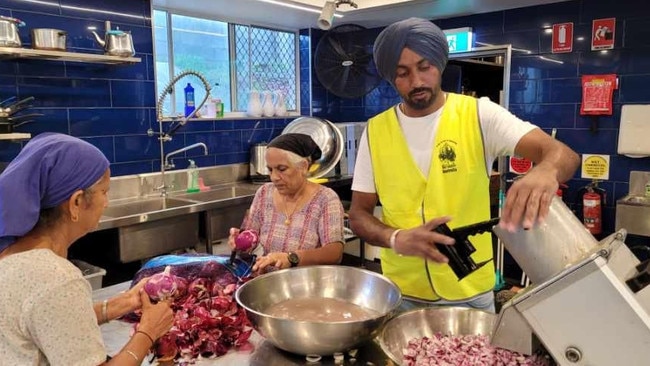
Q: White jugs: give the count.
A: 3